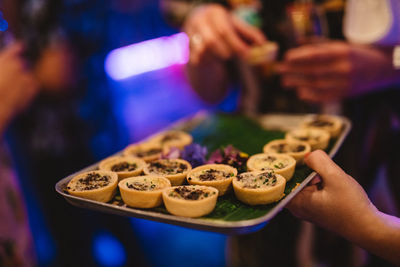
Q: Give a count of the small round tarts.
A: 13